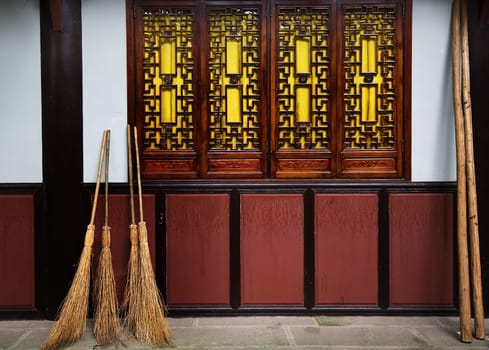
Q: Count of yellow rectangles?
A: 8